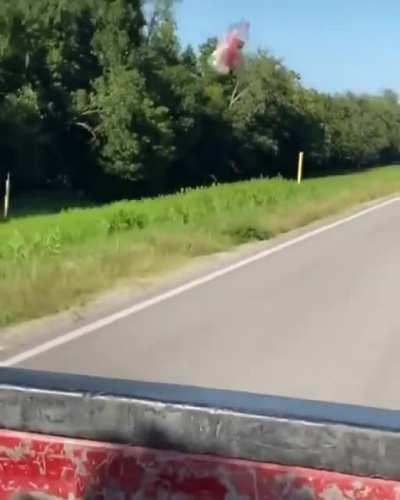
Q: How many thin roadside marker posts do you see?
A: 2